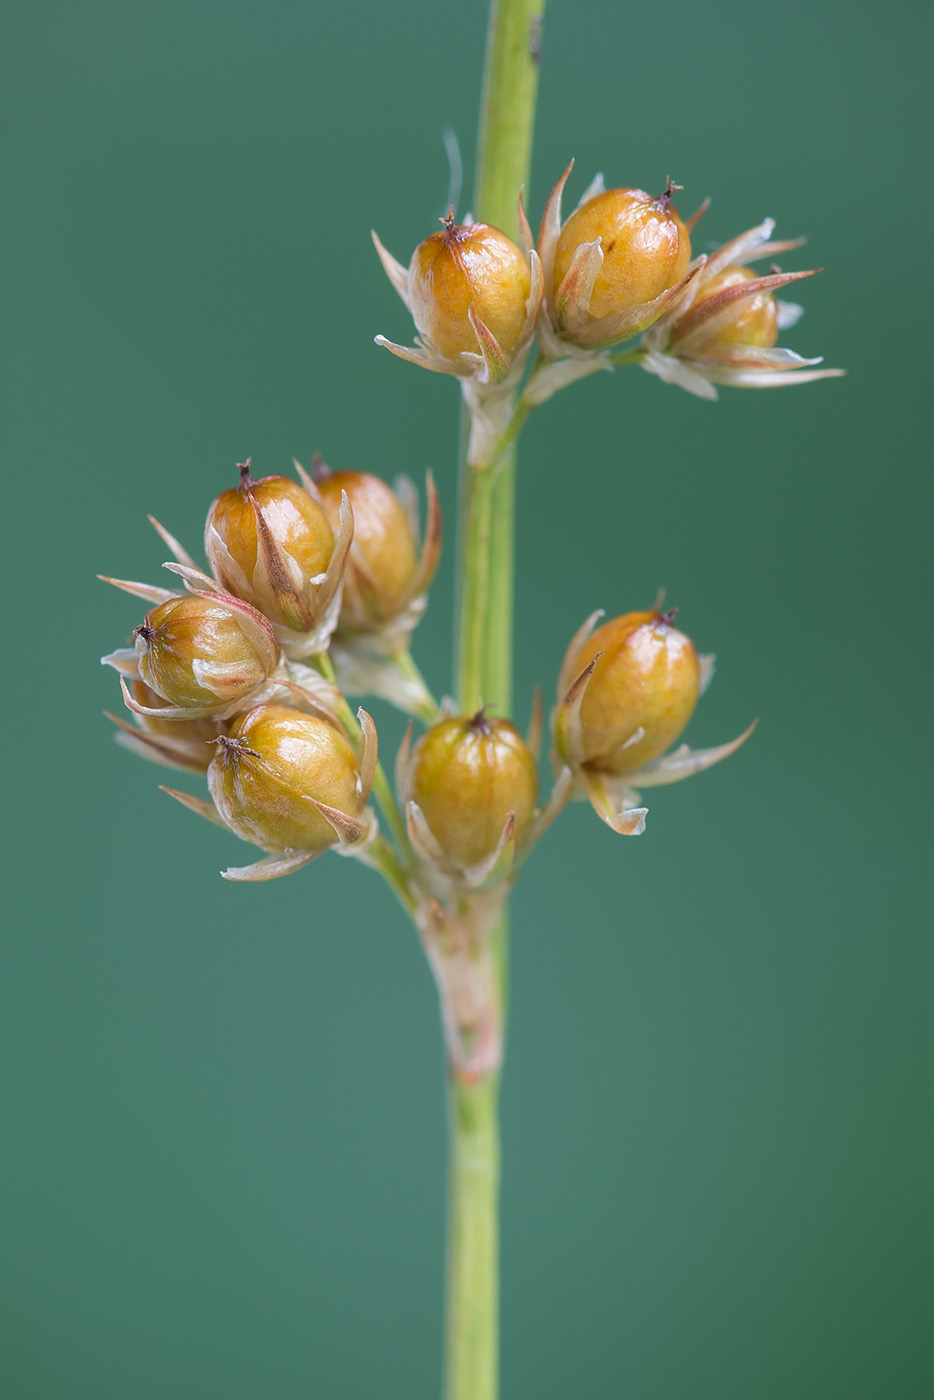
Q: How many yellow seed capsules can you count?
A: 10